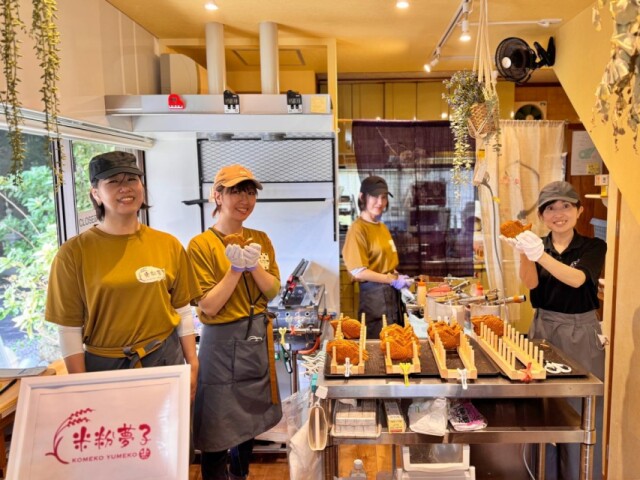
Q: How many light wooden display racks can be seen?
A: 4